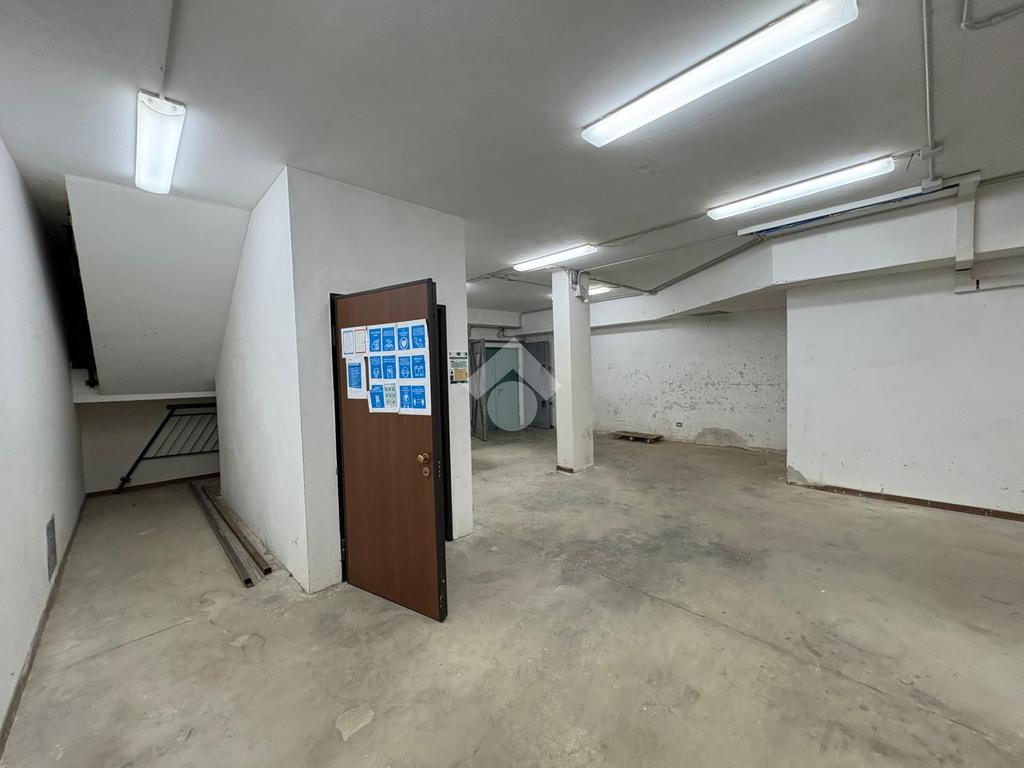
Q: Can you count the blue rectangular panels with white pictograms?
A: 11